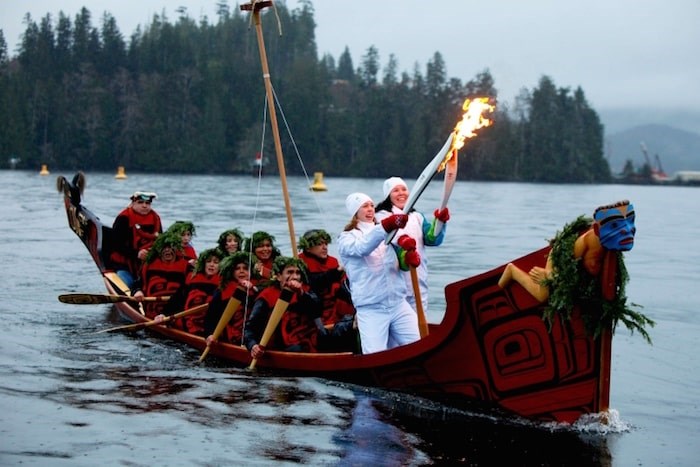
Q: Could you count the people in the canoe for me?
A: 11